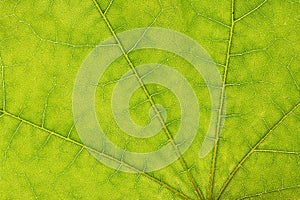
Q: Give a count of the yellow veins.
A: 4